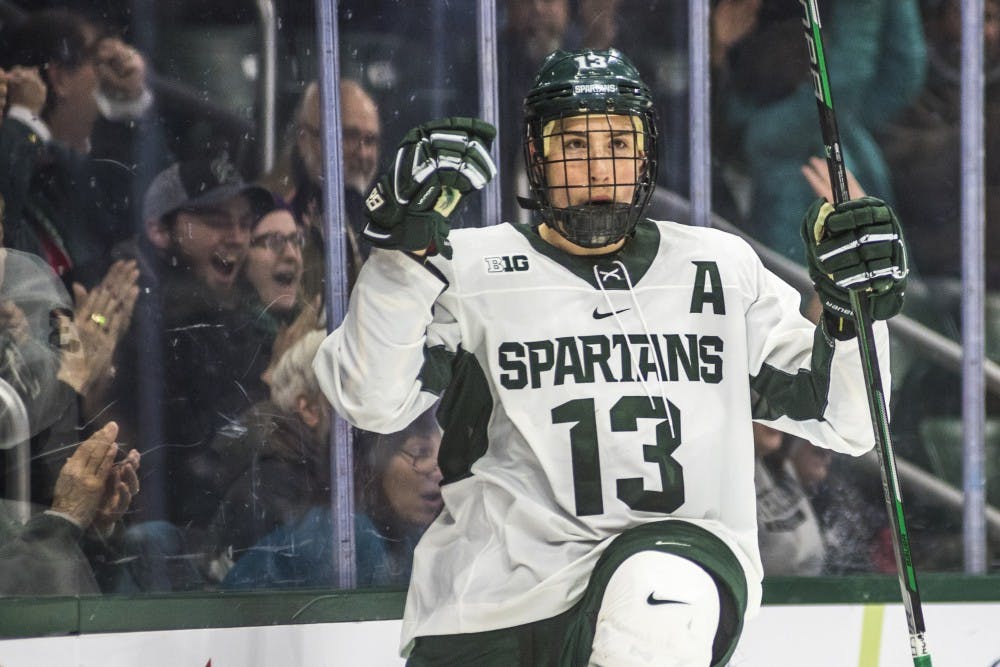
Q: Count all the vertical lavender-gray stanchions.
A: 4